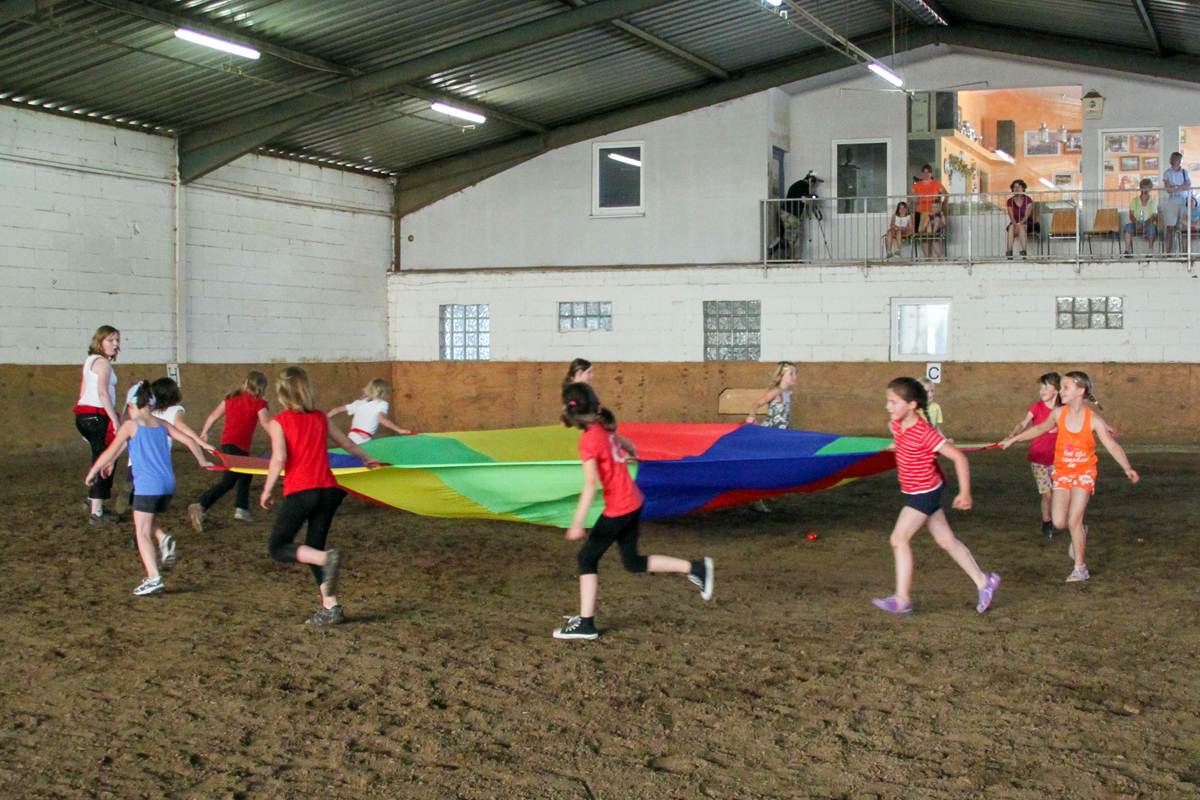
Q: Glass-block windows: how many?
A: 4